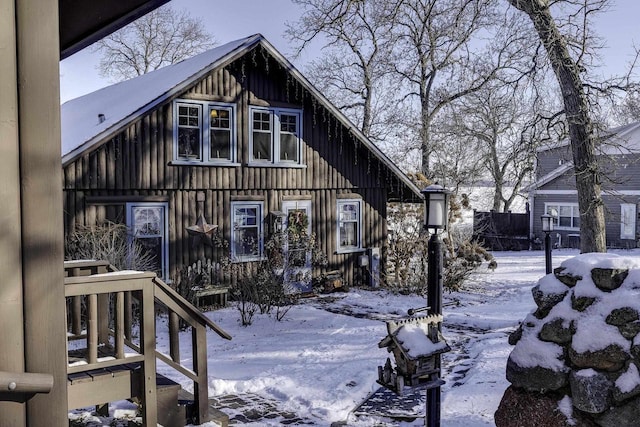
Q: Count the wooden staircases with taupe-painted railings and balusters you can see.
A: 1